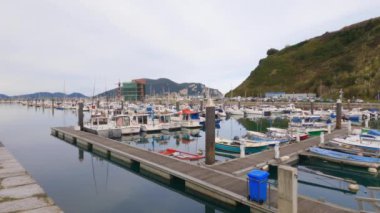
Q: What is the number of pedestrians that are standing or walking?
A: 0